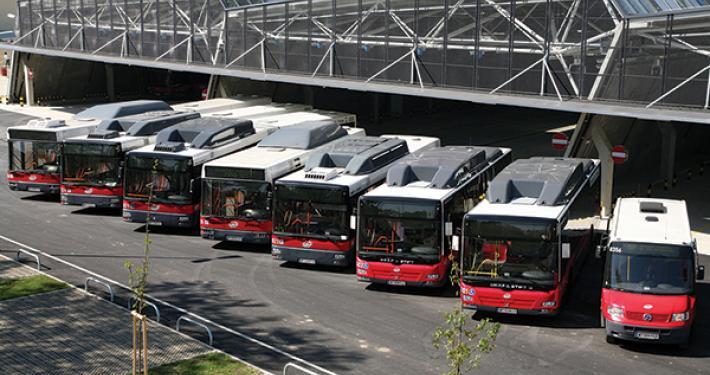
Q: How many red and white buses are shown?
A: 8